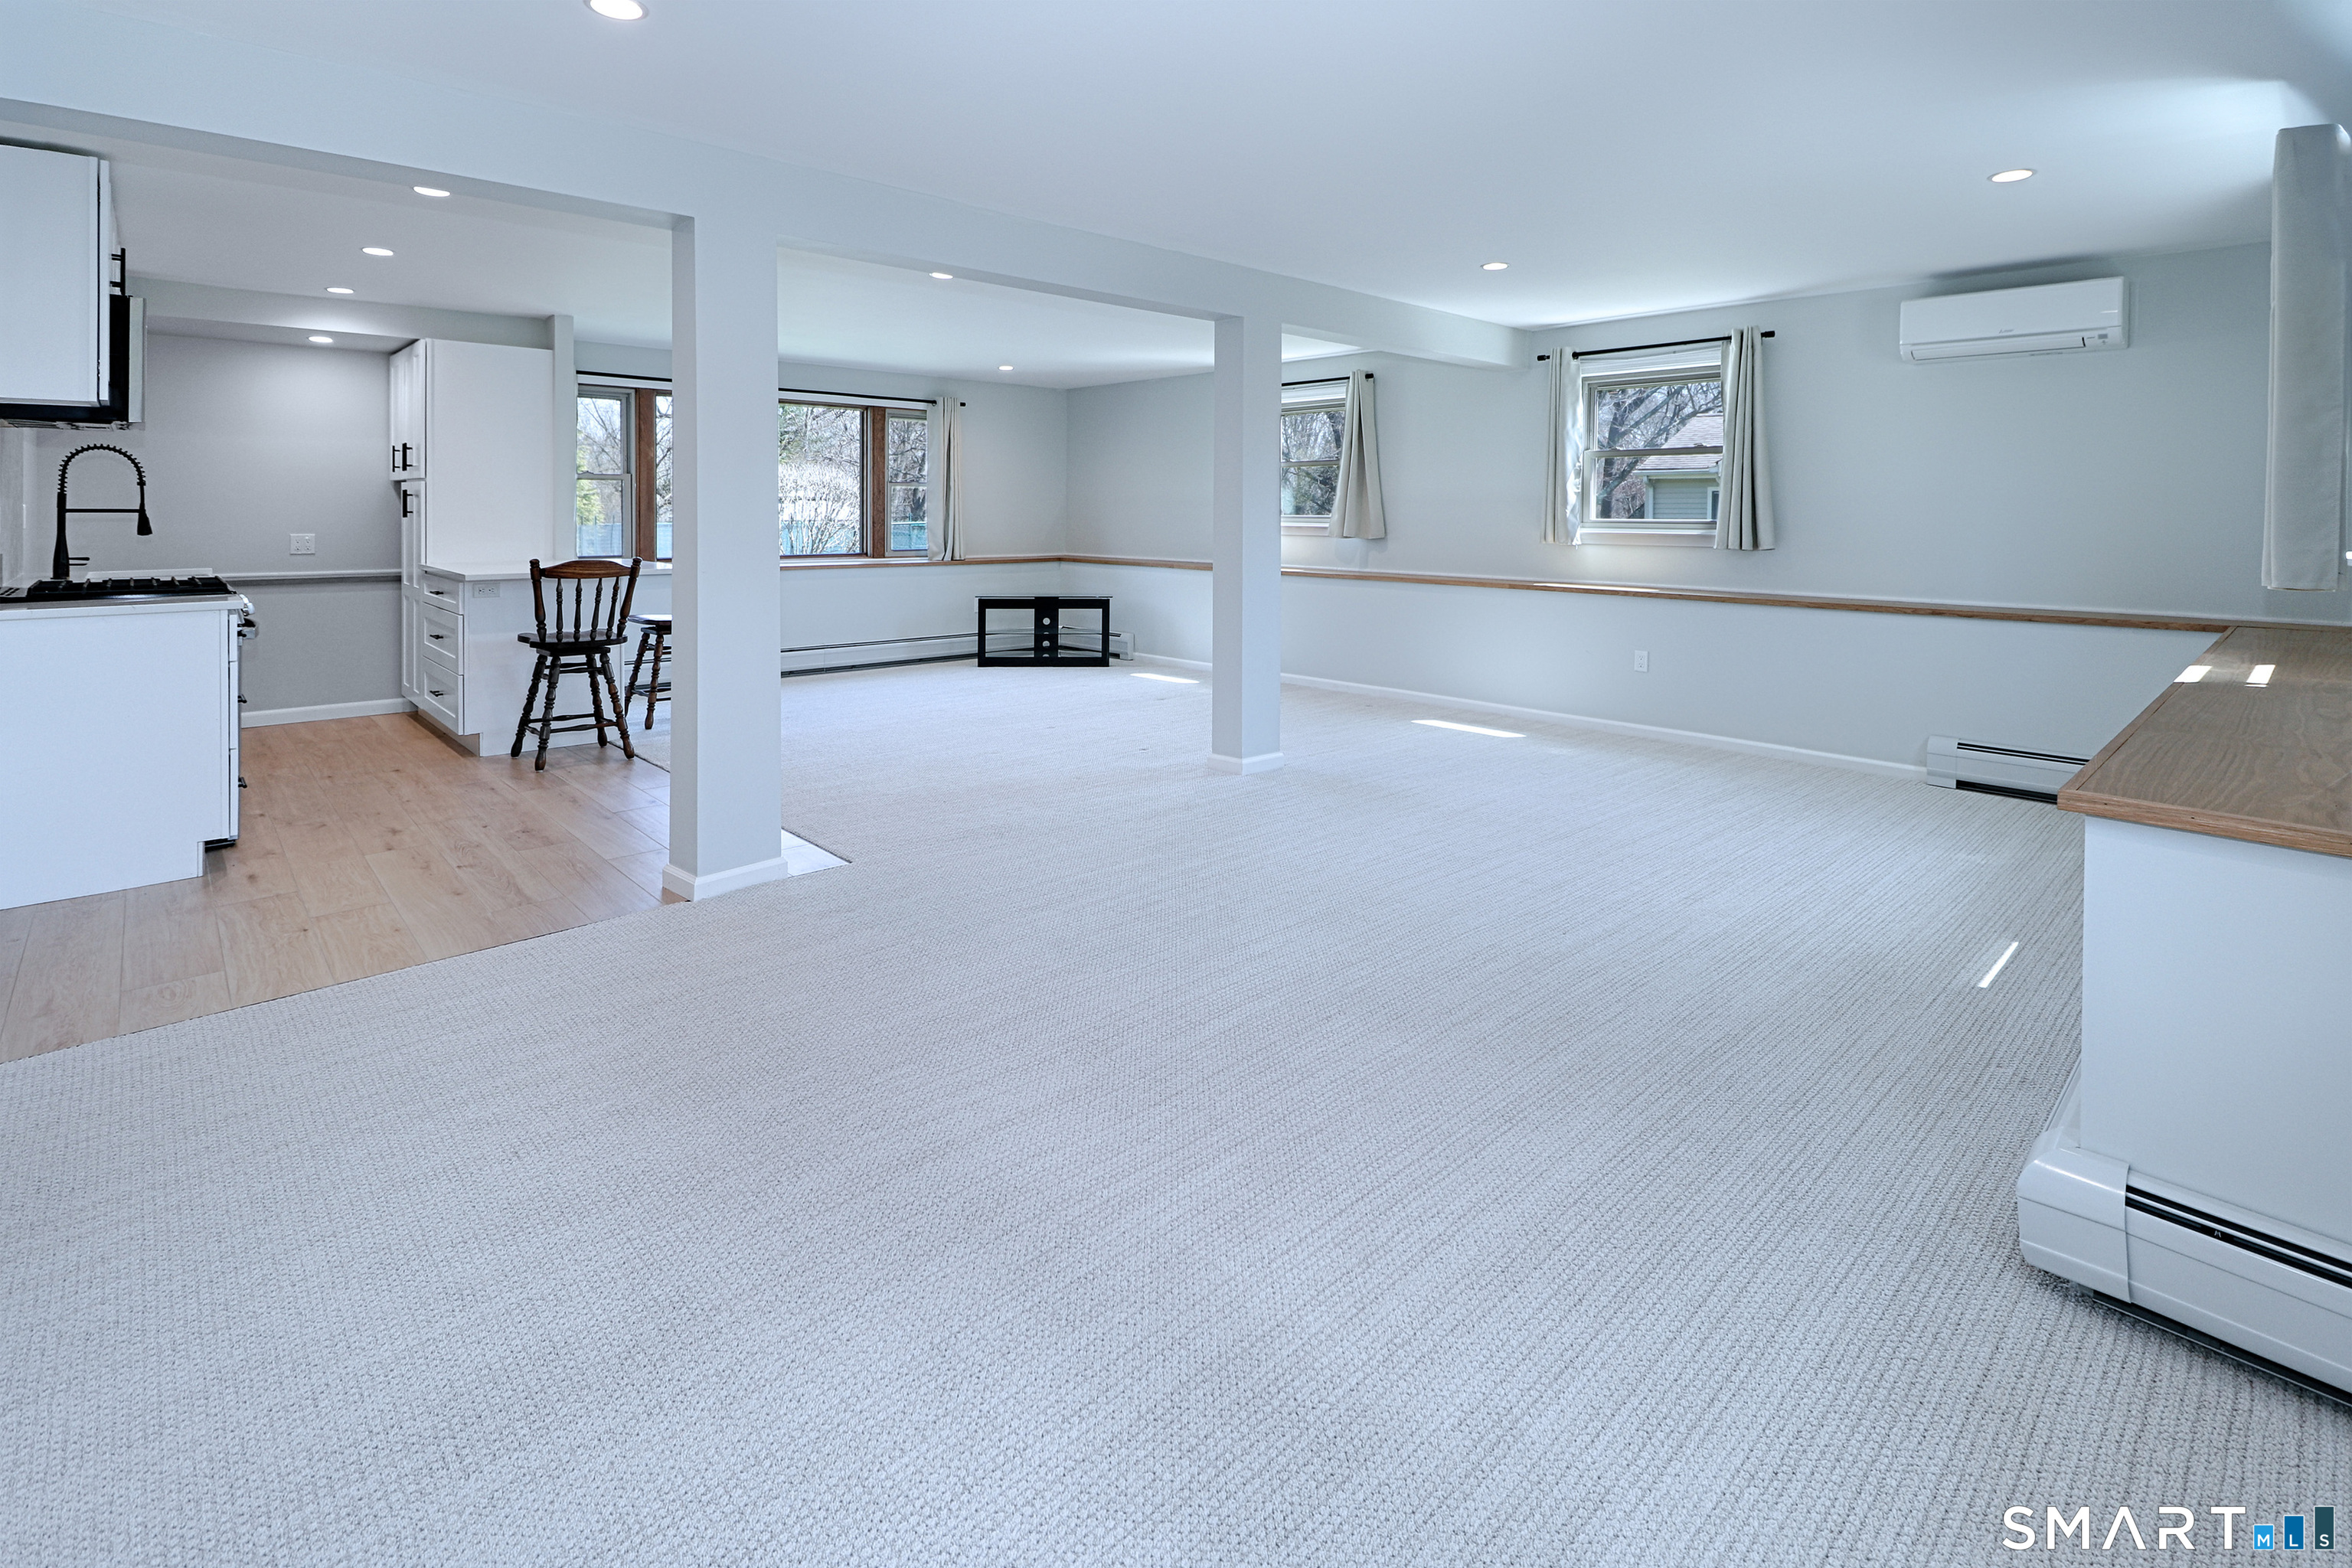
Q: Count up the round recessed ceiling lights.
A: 9